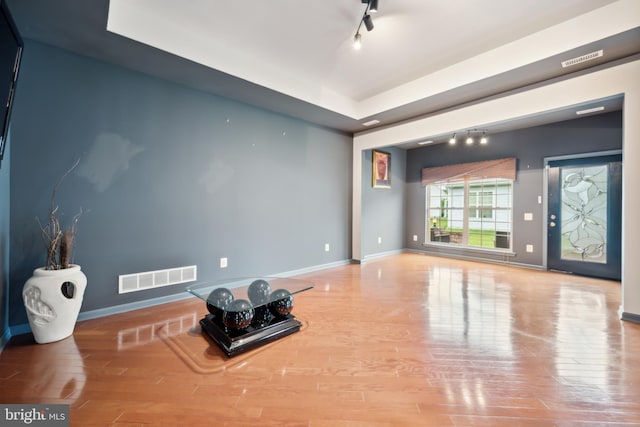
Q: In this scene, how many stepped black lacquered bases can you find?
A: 1